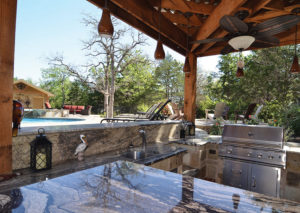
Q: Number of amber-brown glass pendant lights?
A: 5